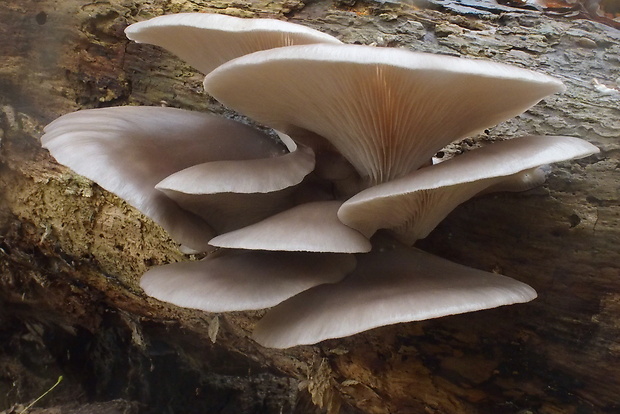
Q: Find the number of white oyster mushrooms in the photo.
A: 8